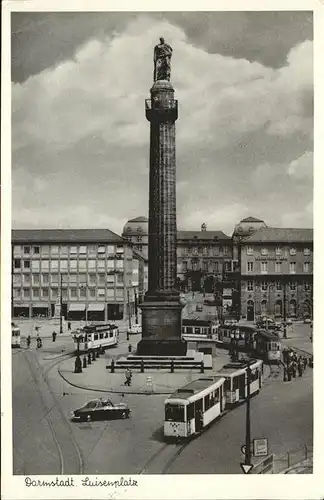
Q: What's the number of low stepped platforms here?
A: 1